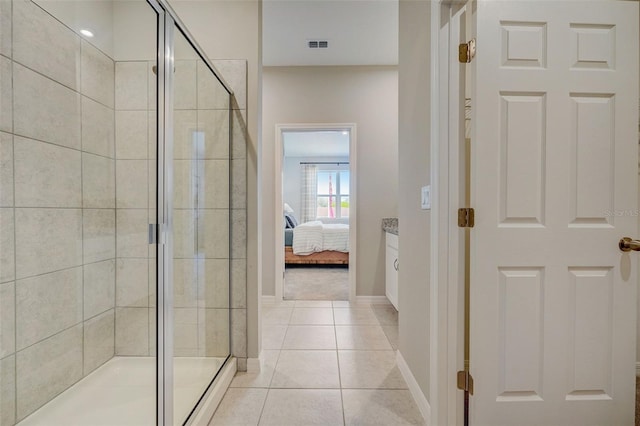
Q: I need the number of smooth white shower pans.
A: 1